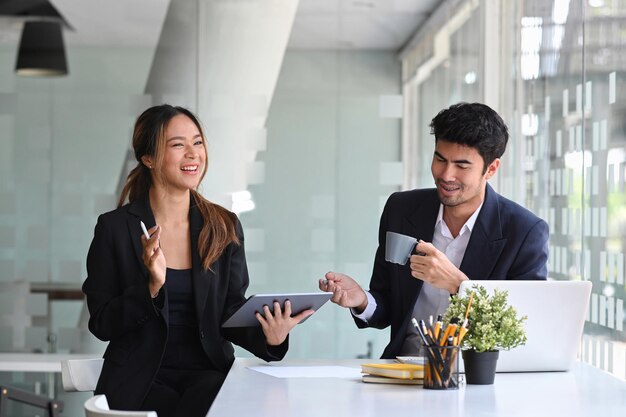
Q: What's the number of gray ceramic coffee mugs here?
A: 1